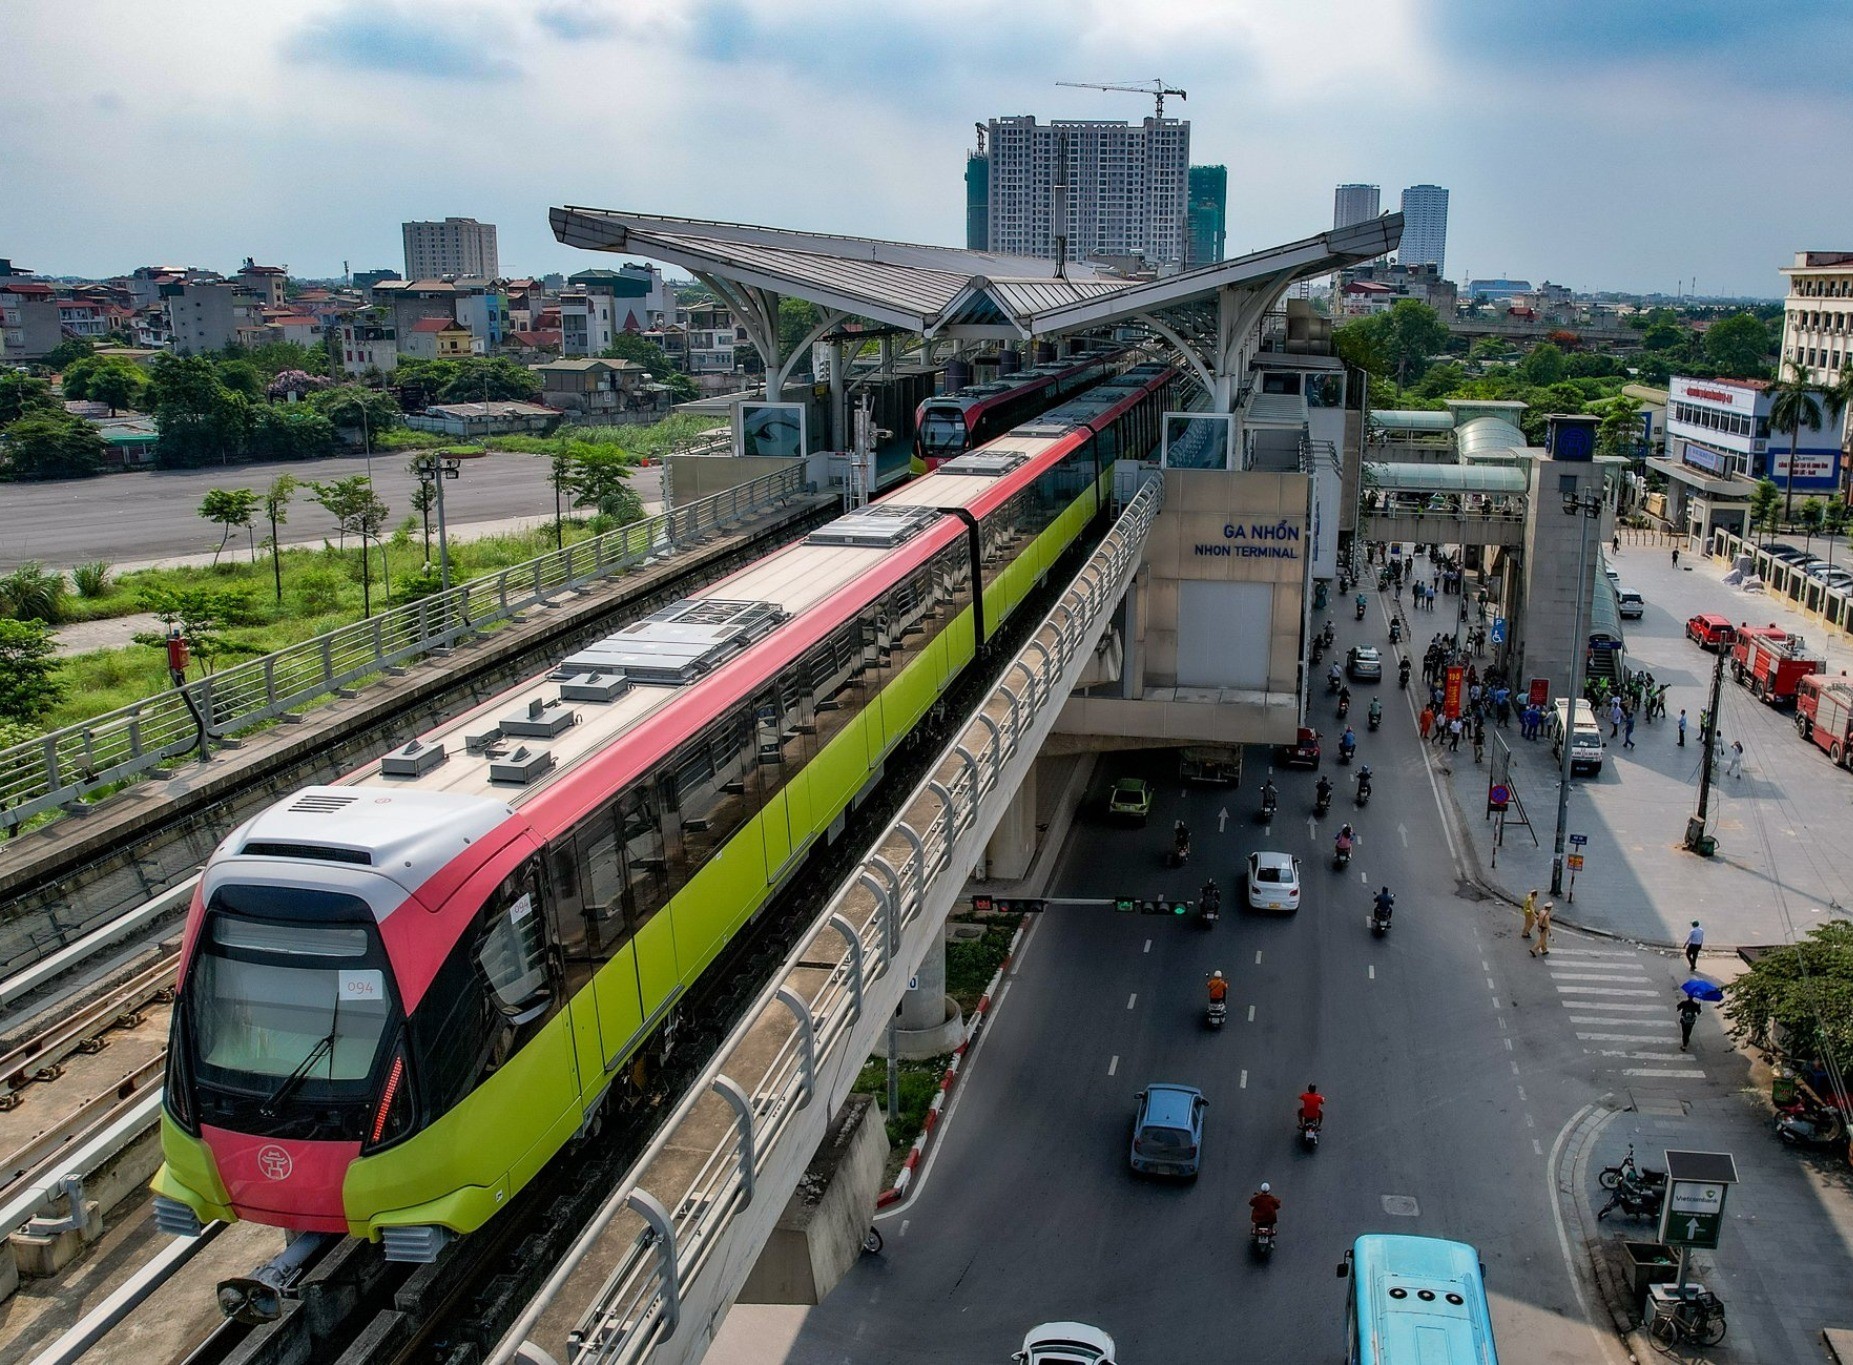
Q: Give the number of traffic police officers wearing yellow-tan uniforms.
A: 2